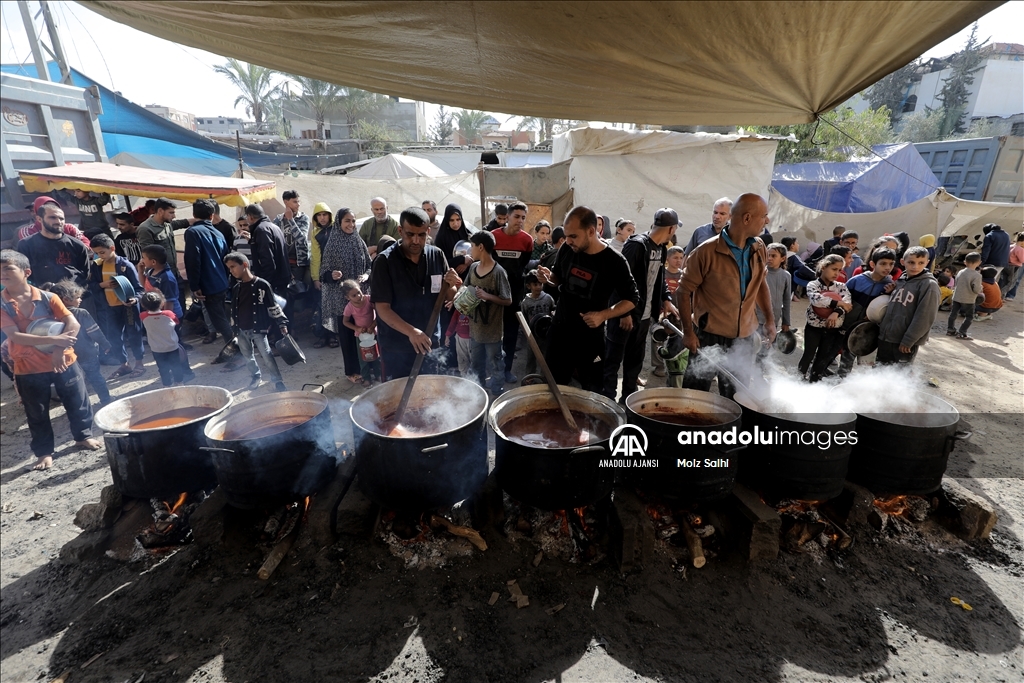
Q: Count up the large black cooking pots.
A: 7